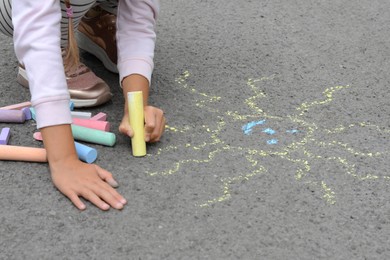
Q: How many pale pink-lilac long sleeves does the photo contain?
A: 2